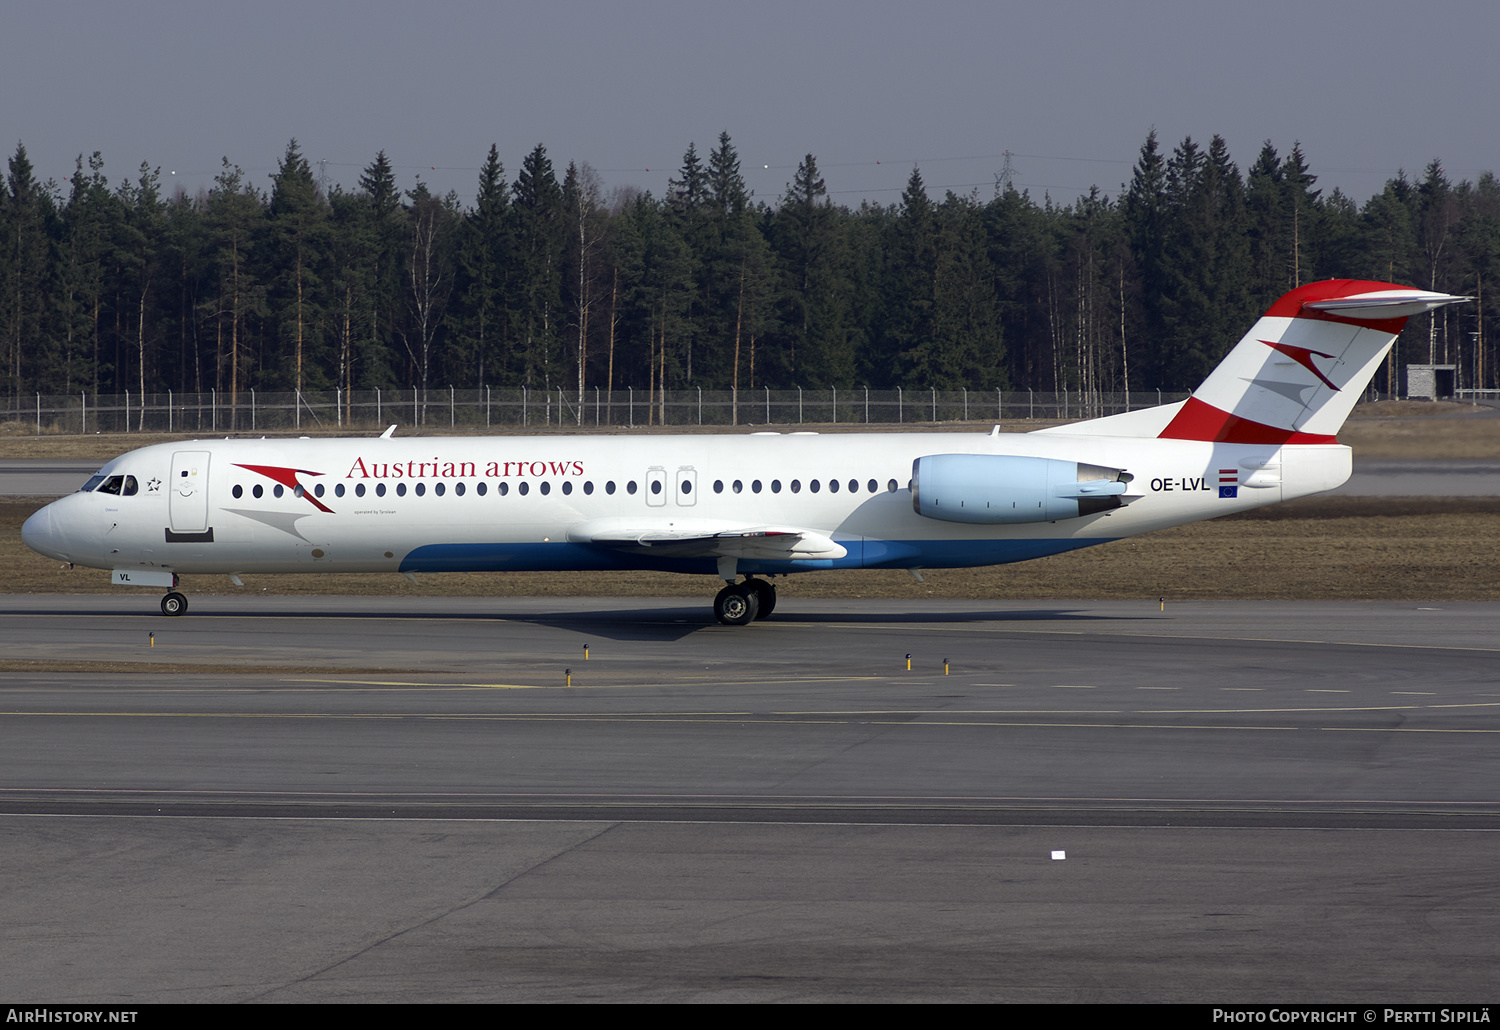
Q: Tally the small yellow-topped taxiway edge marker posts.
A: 6